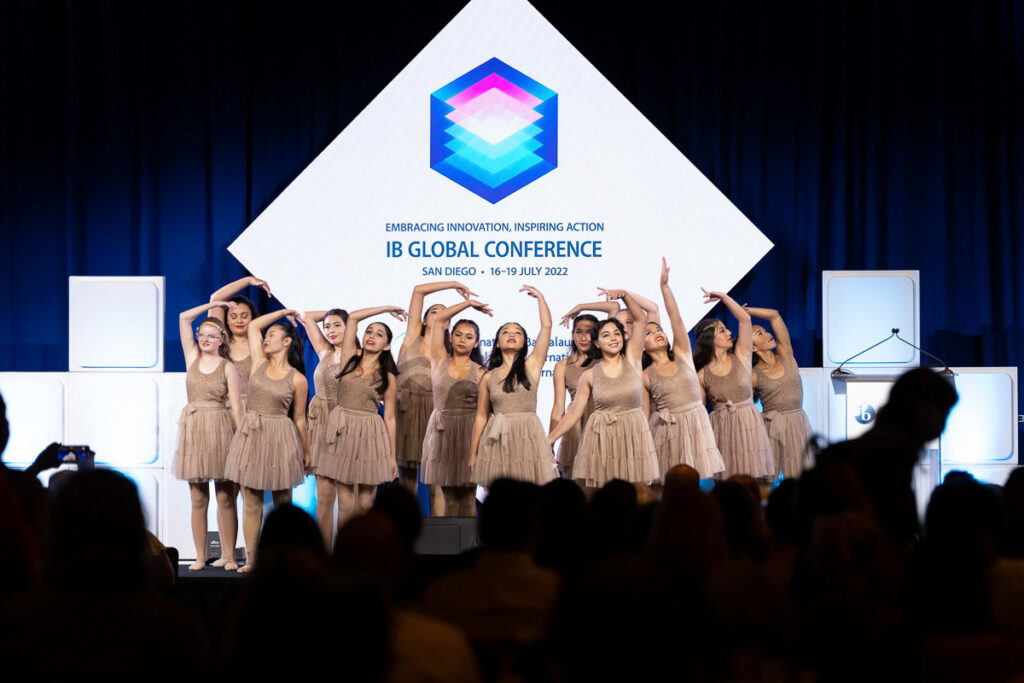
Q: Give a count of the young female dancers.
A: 14